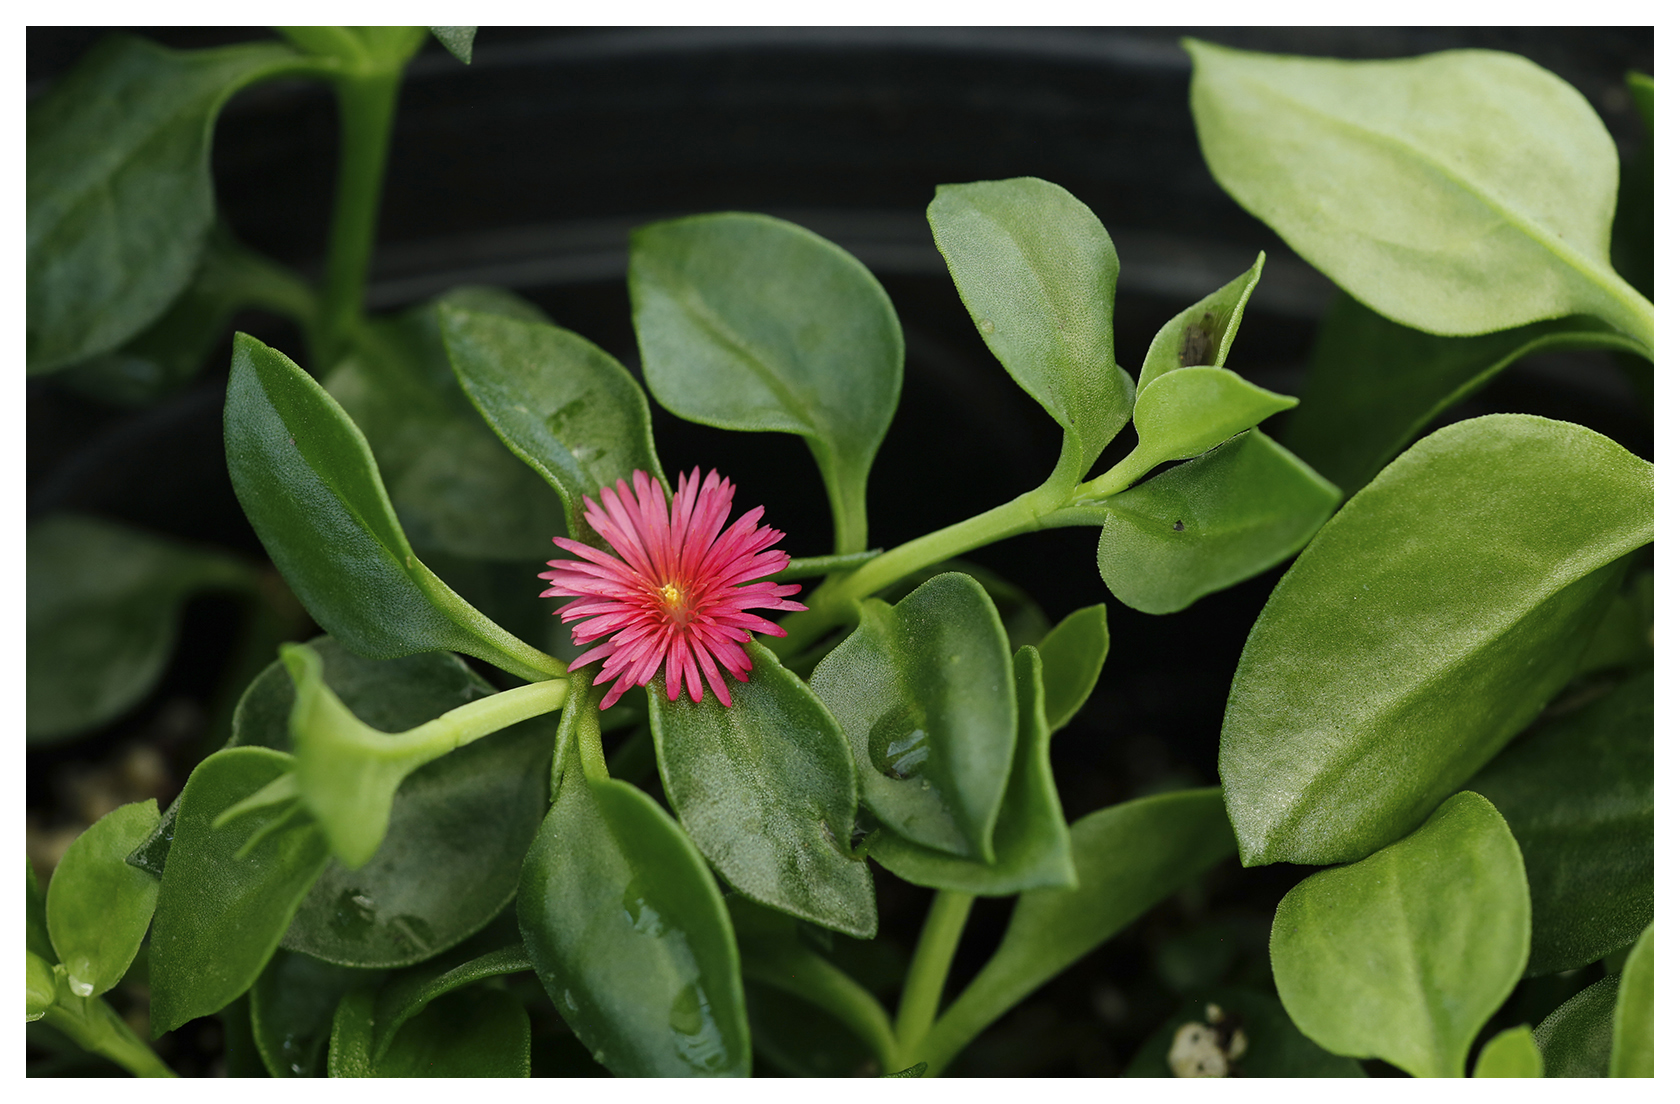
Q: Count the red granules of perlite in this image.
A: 0